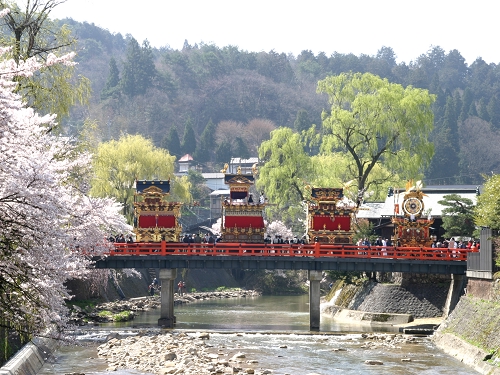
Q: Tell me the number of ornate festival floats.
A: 4